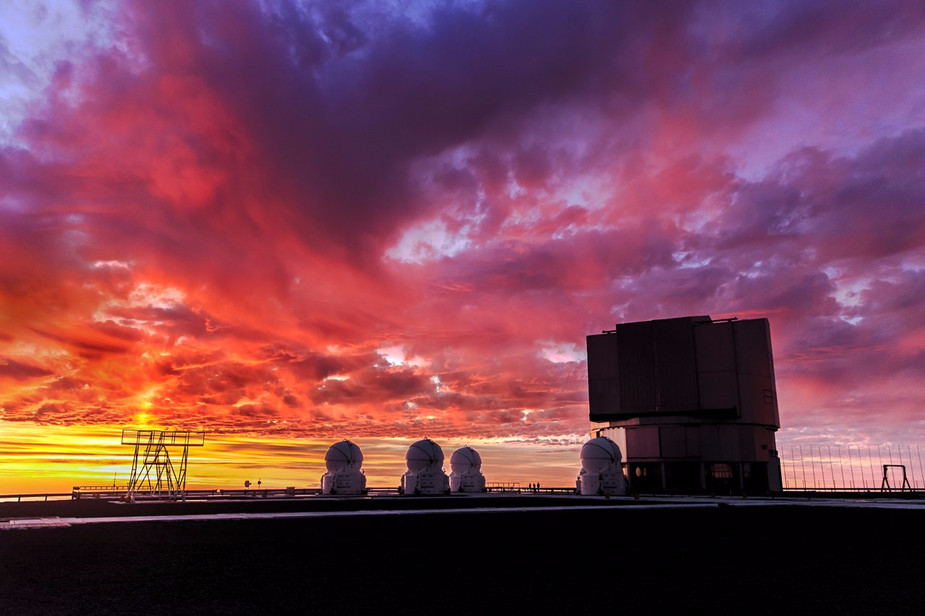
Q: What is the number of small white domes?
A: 4